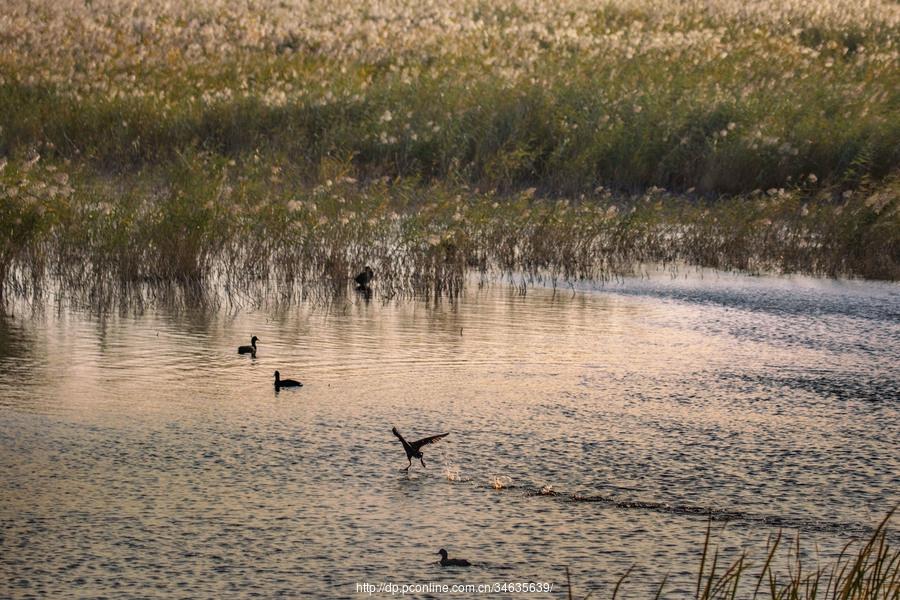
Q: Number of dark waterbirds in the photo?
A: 5